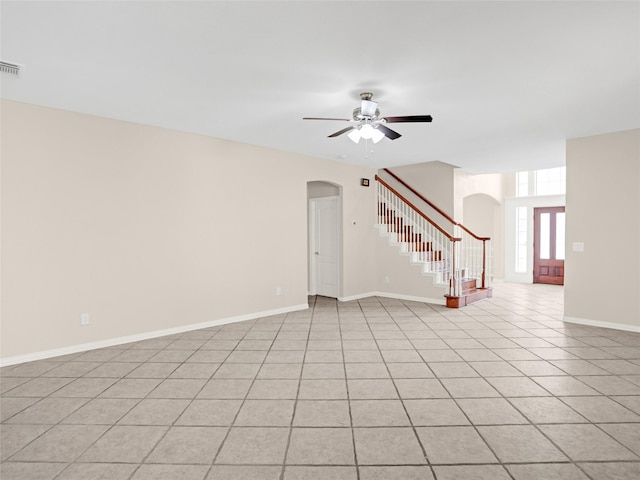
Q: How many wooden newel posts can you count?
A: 2